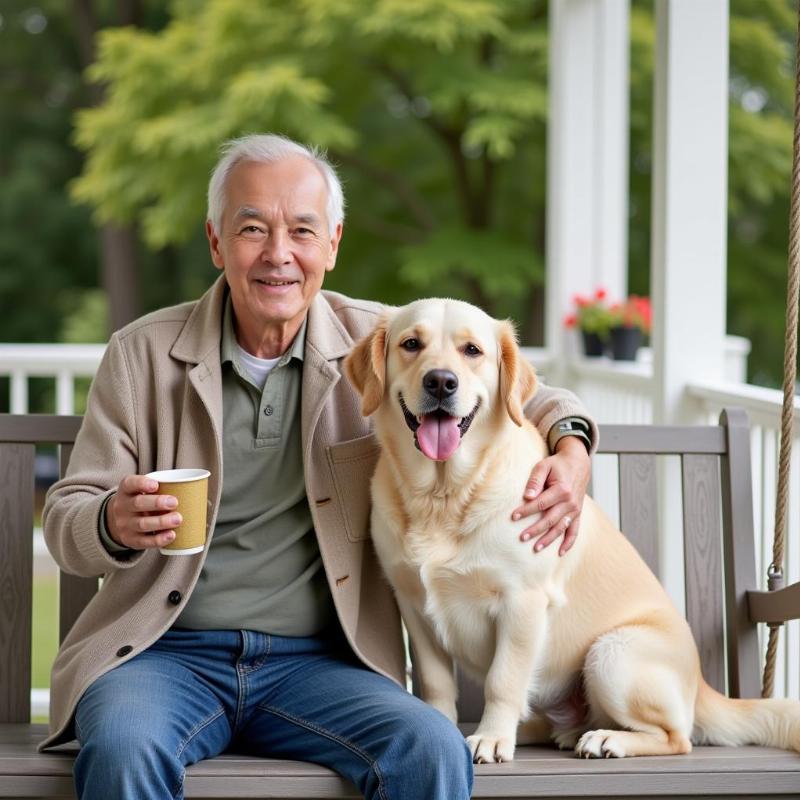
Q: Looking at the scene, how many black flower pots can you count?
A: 2